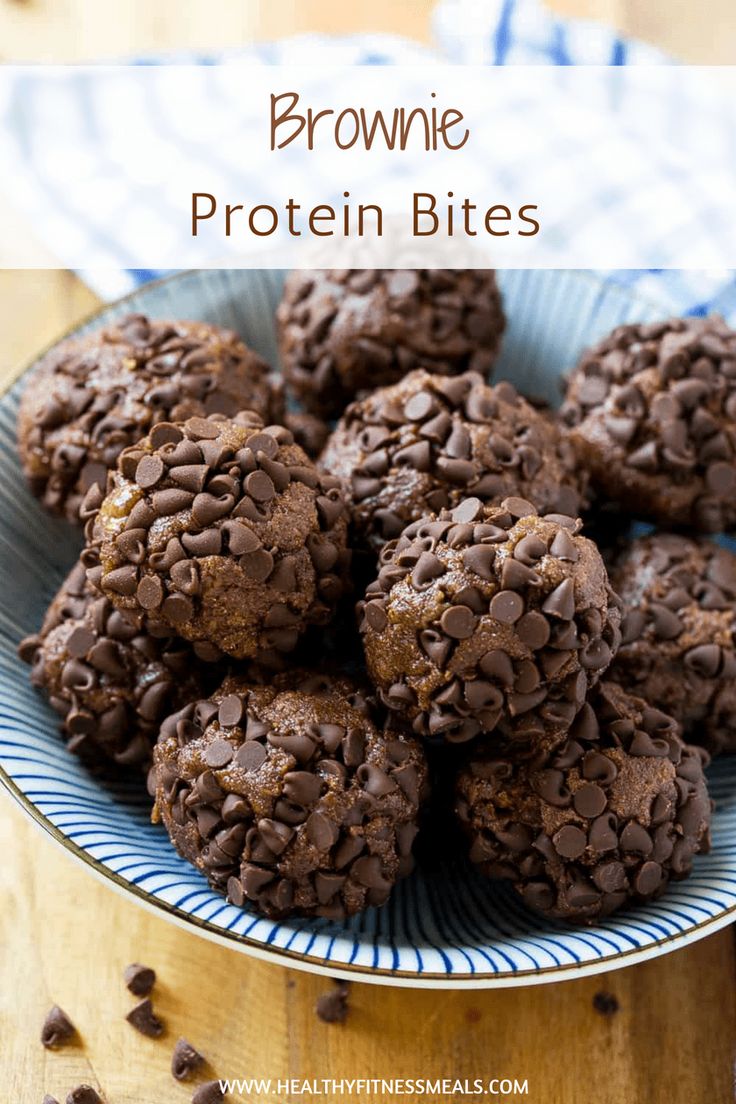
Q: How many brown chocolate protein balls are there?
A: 10